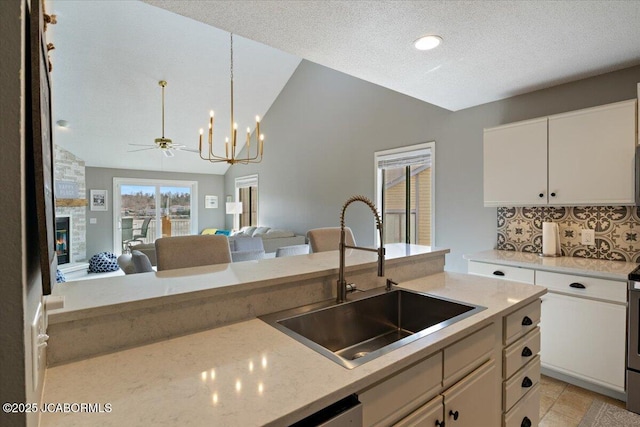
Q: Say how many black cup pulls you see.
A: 6